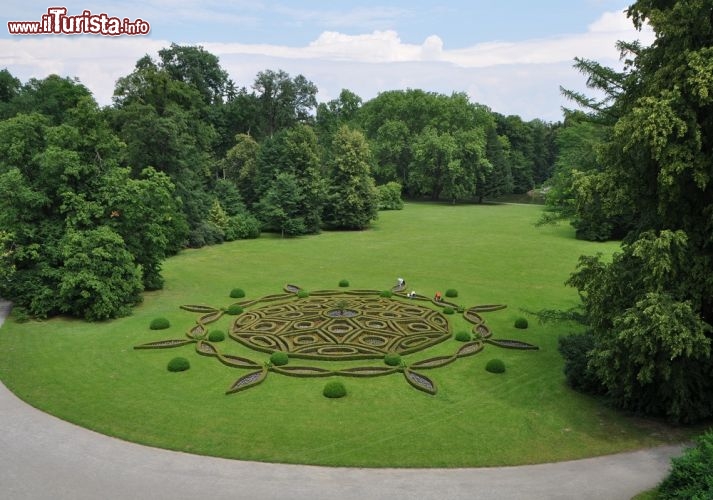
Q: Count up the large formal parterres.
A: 1